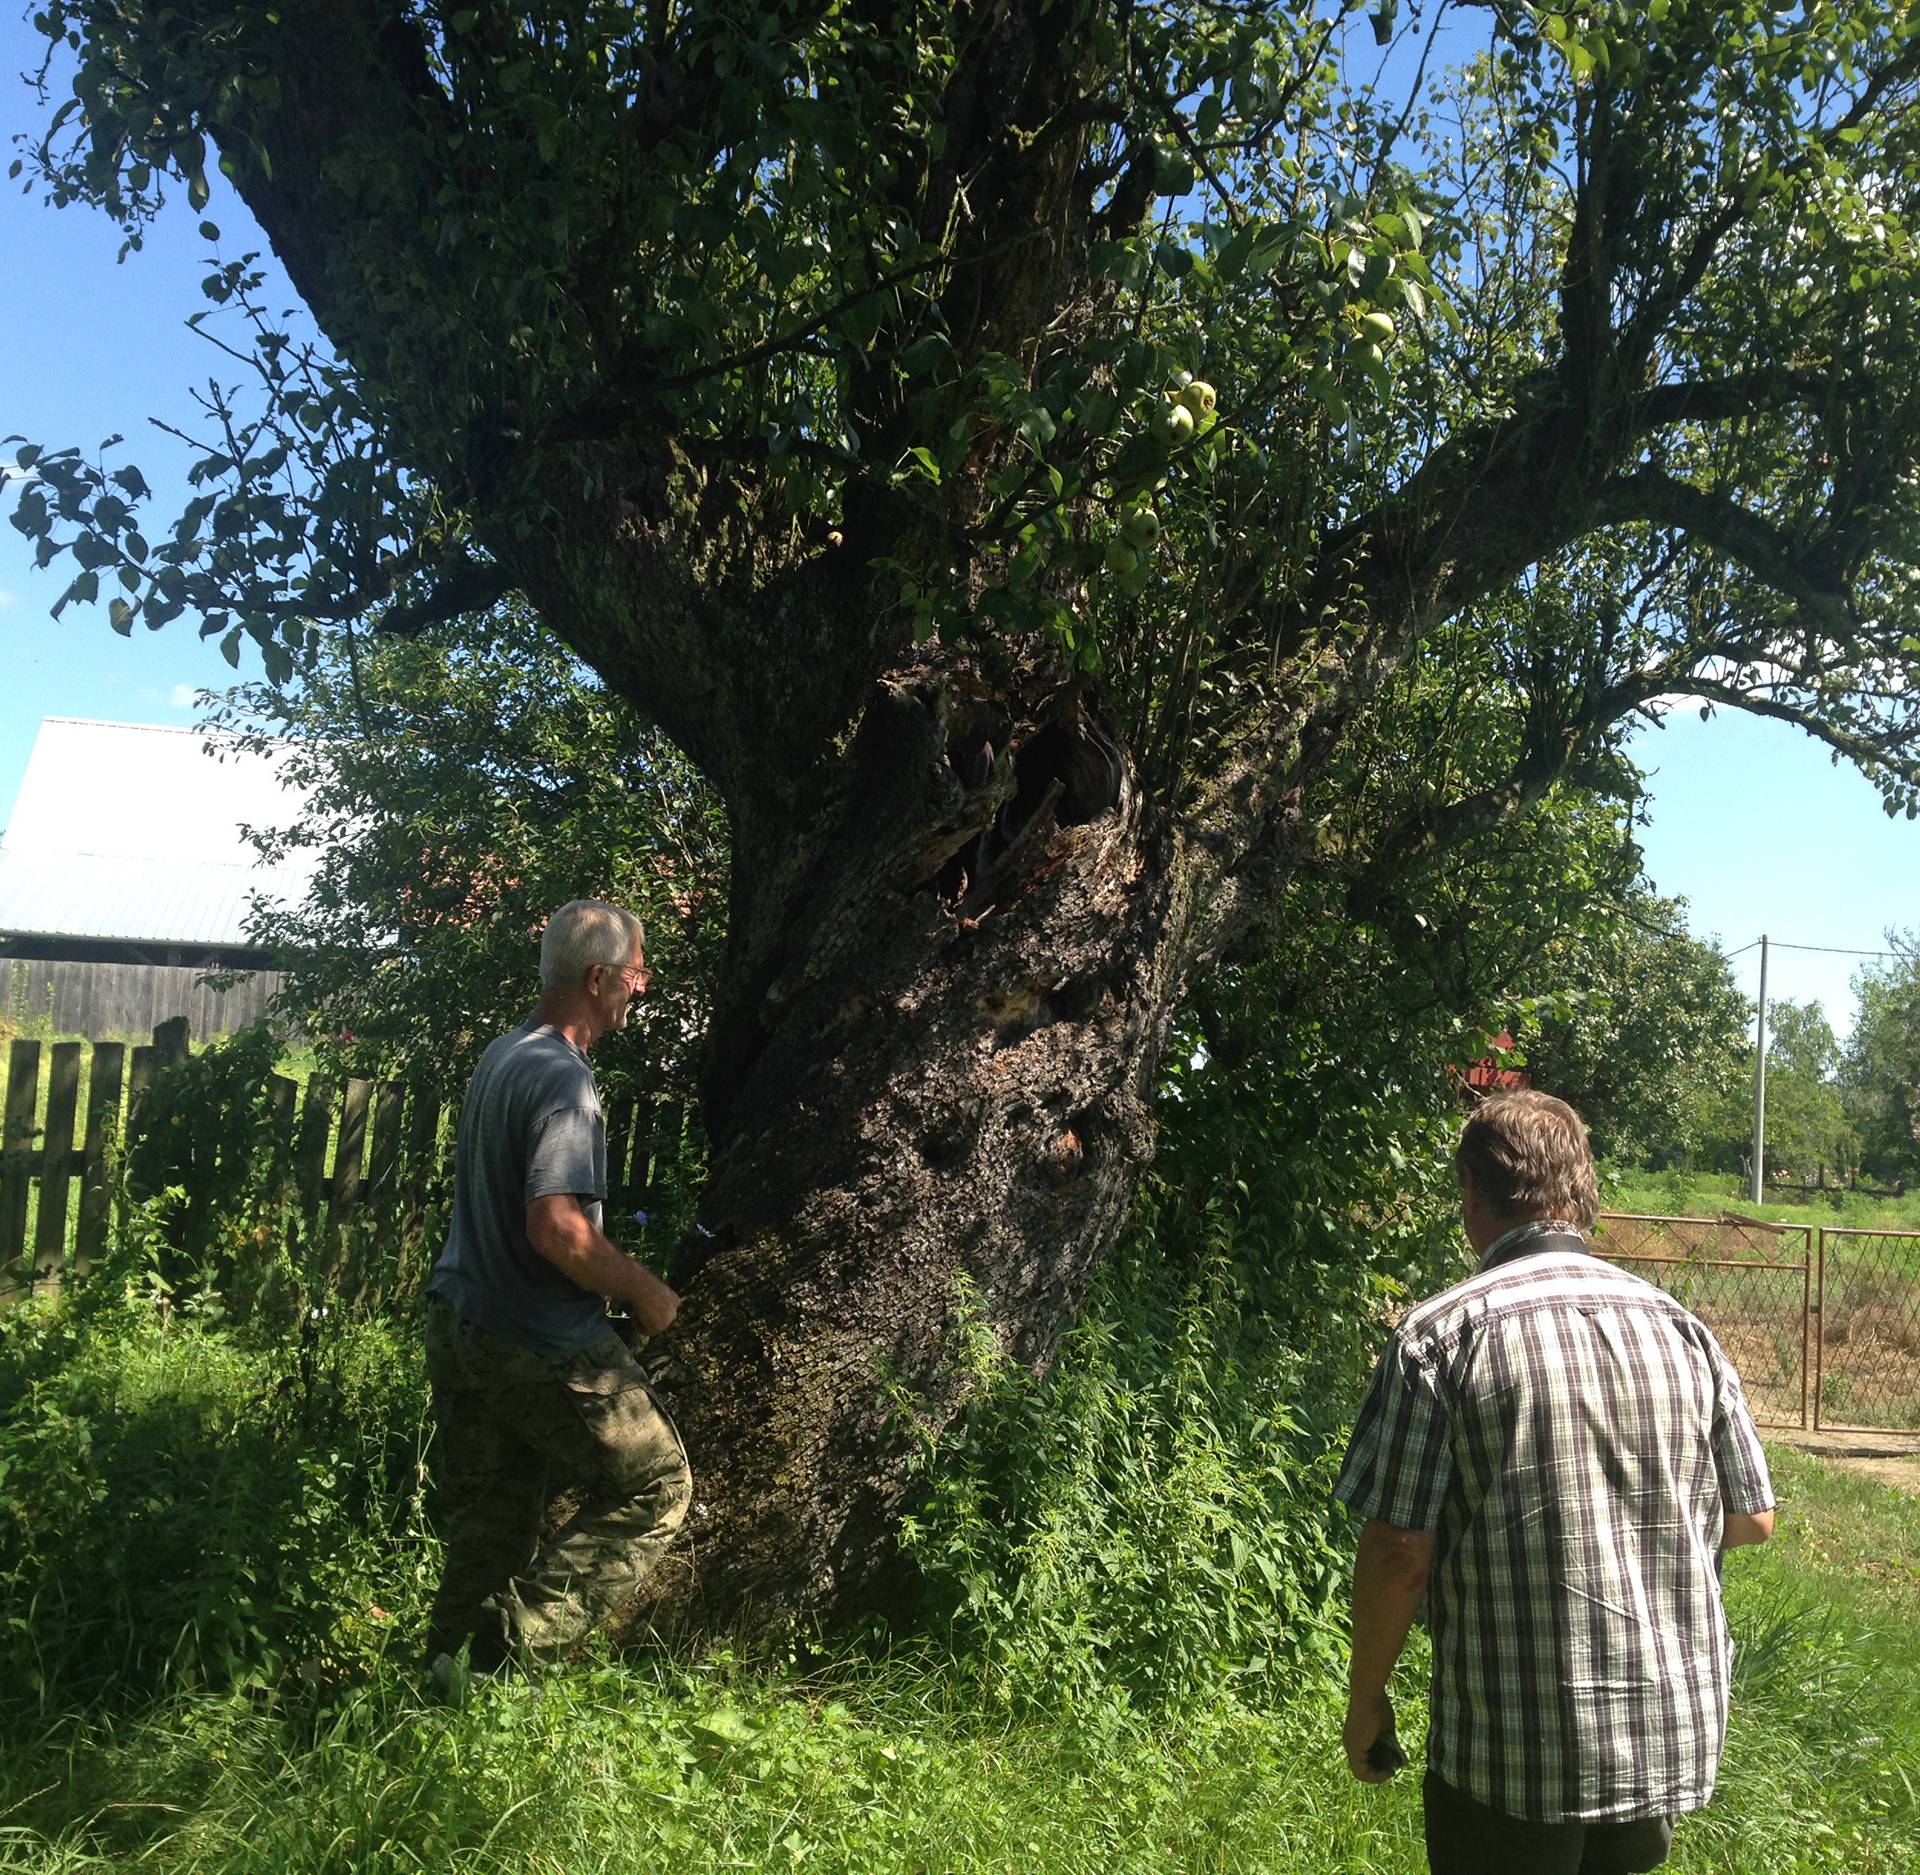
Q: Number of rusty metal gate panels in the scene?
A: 2